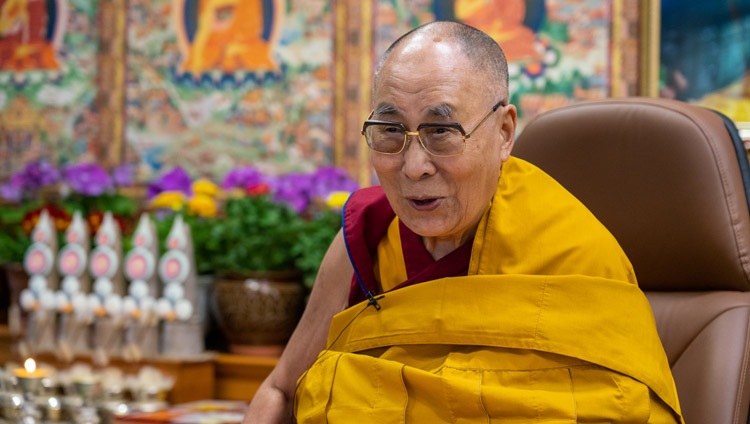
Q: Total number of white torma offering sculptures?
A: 5